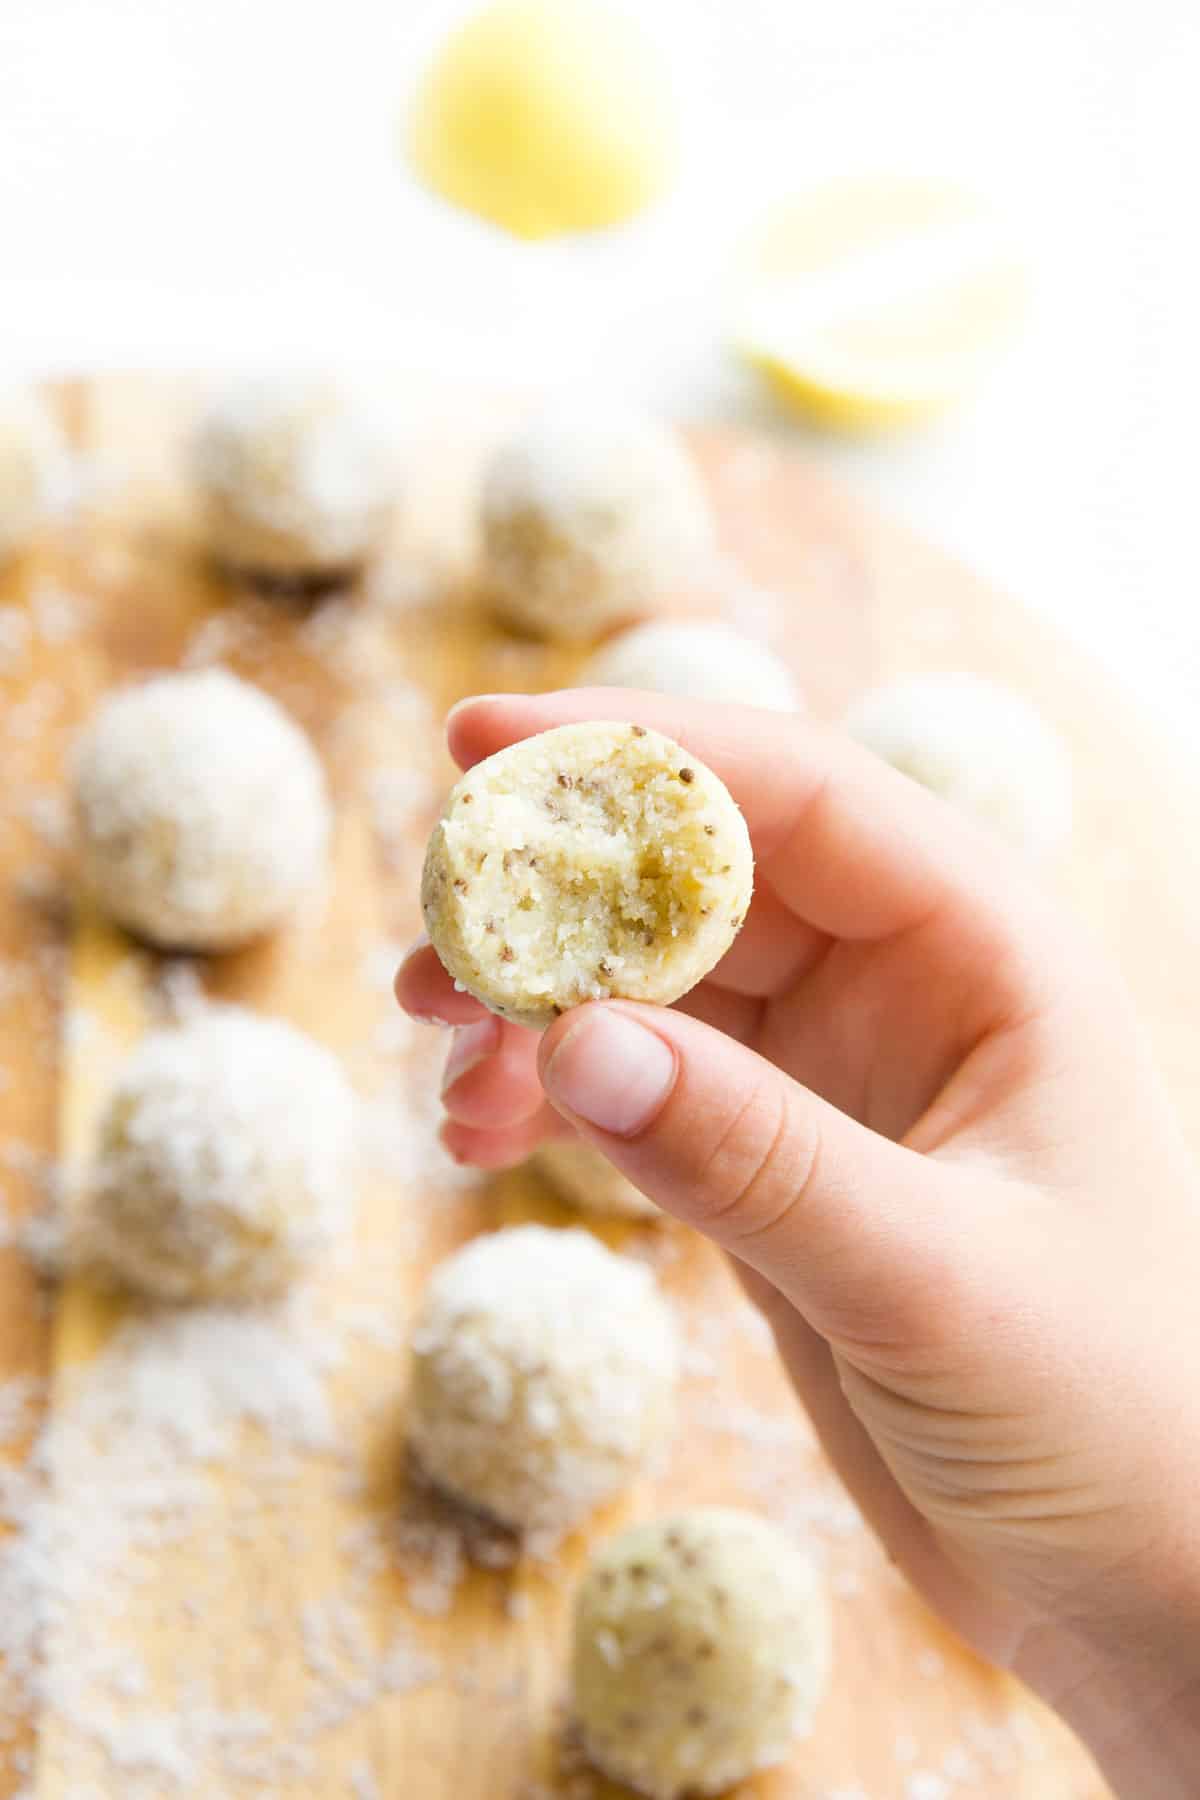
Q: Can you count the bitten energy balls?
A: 1